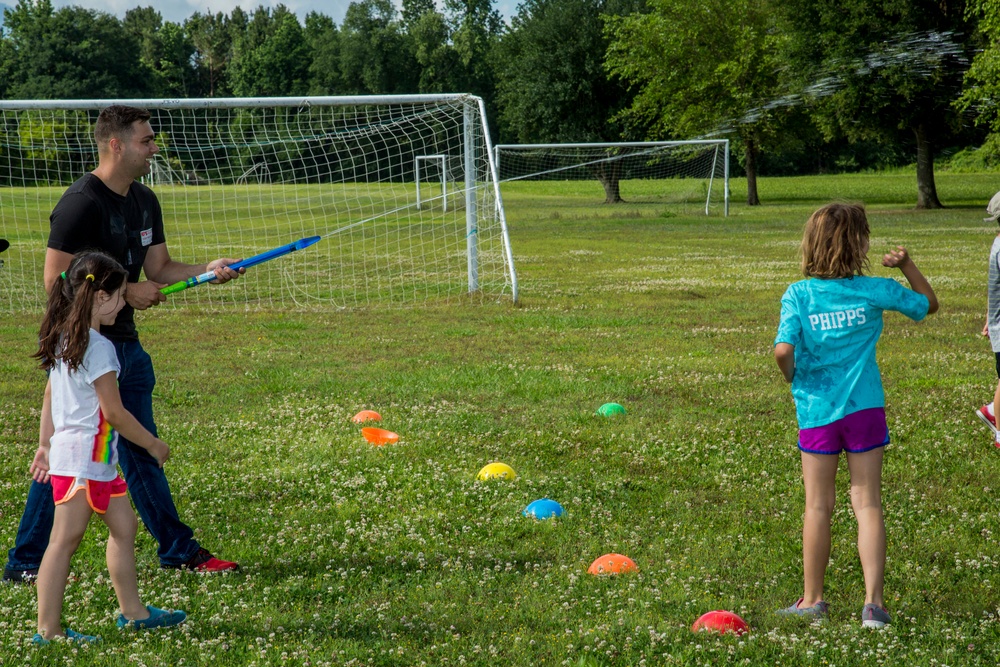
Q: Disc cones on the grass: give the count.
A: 7